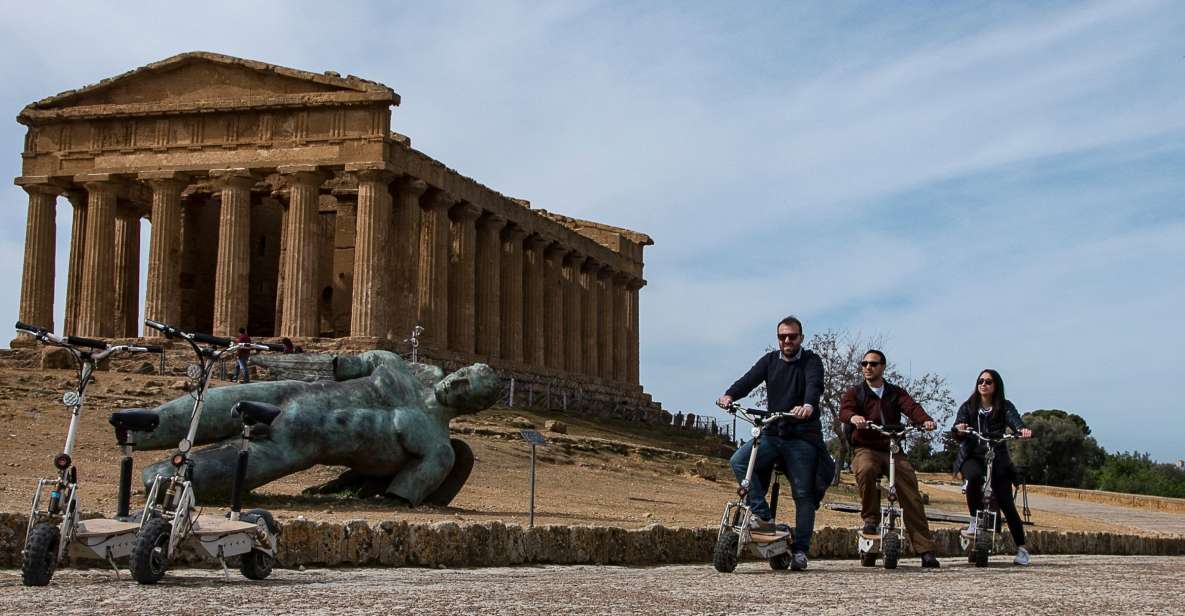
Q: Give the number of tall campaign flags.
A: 0